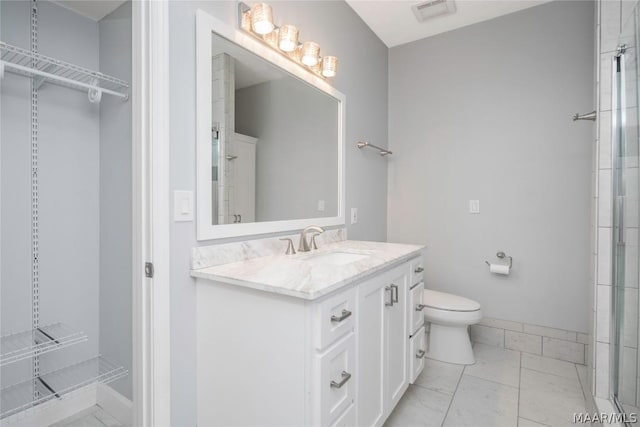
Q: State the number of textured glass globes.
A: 4